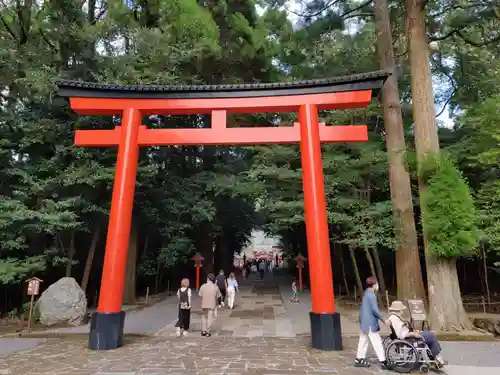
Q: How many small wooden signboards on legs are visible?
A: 2